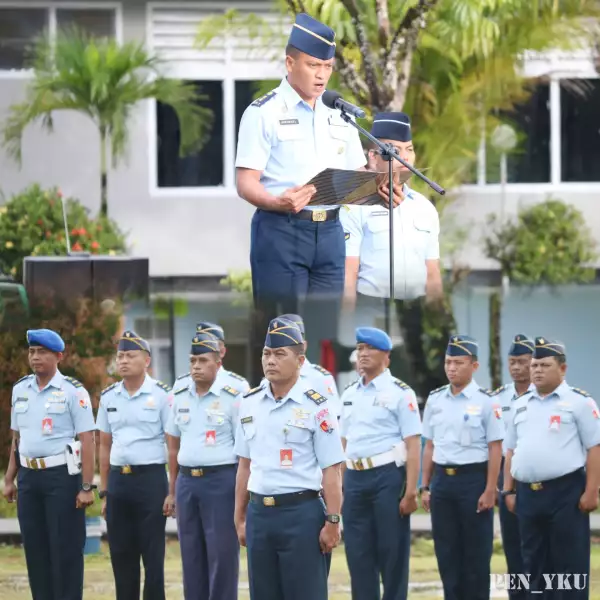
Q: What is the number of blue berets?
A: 2